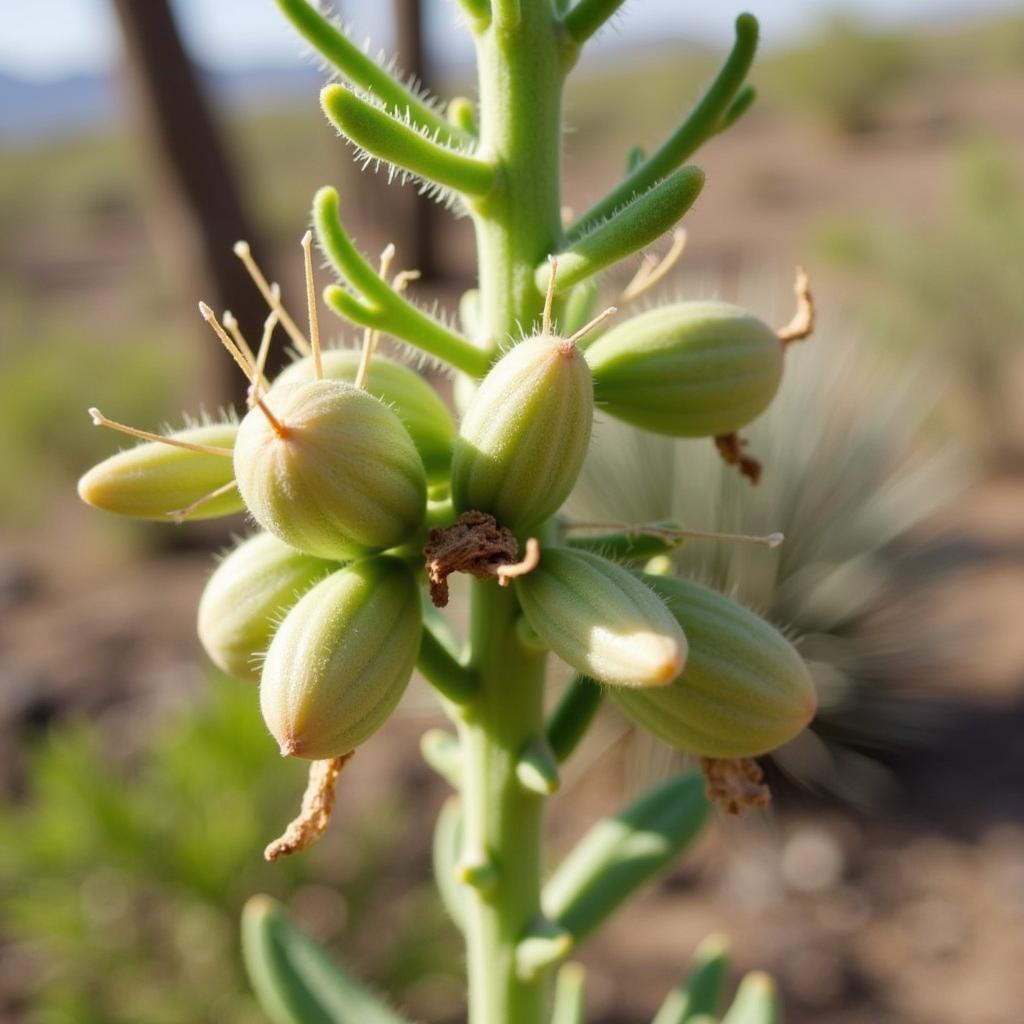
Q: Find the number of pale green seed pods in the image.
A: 9